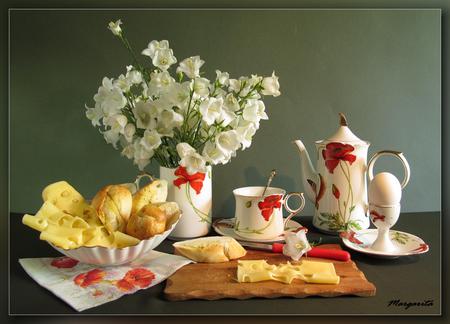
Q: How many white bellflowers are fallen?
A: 1